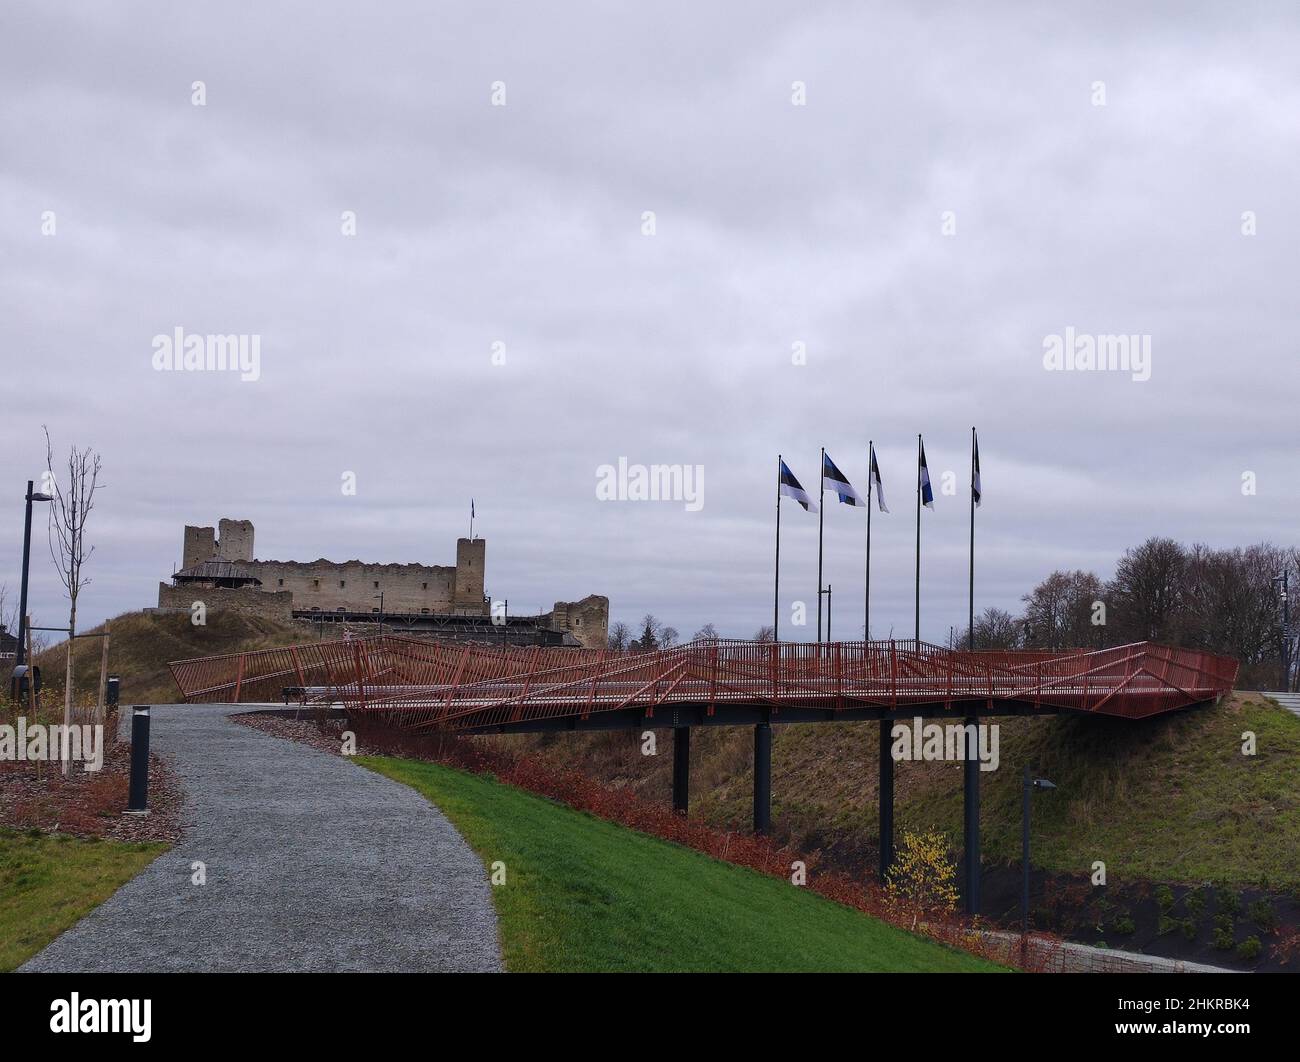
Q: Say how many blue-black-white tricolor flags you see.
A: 5